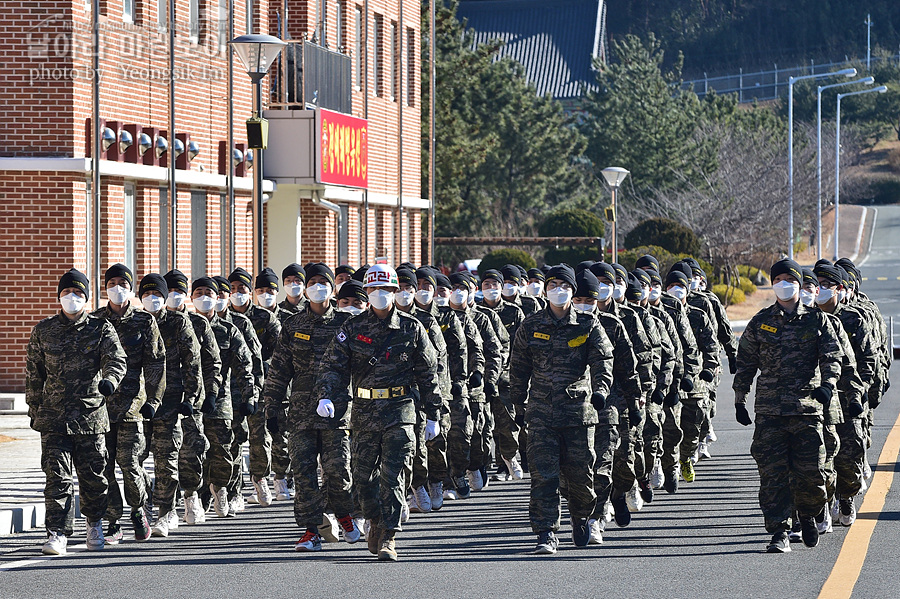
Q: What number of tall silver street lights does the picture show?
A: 3